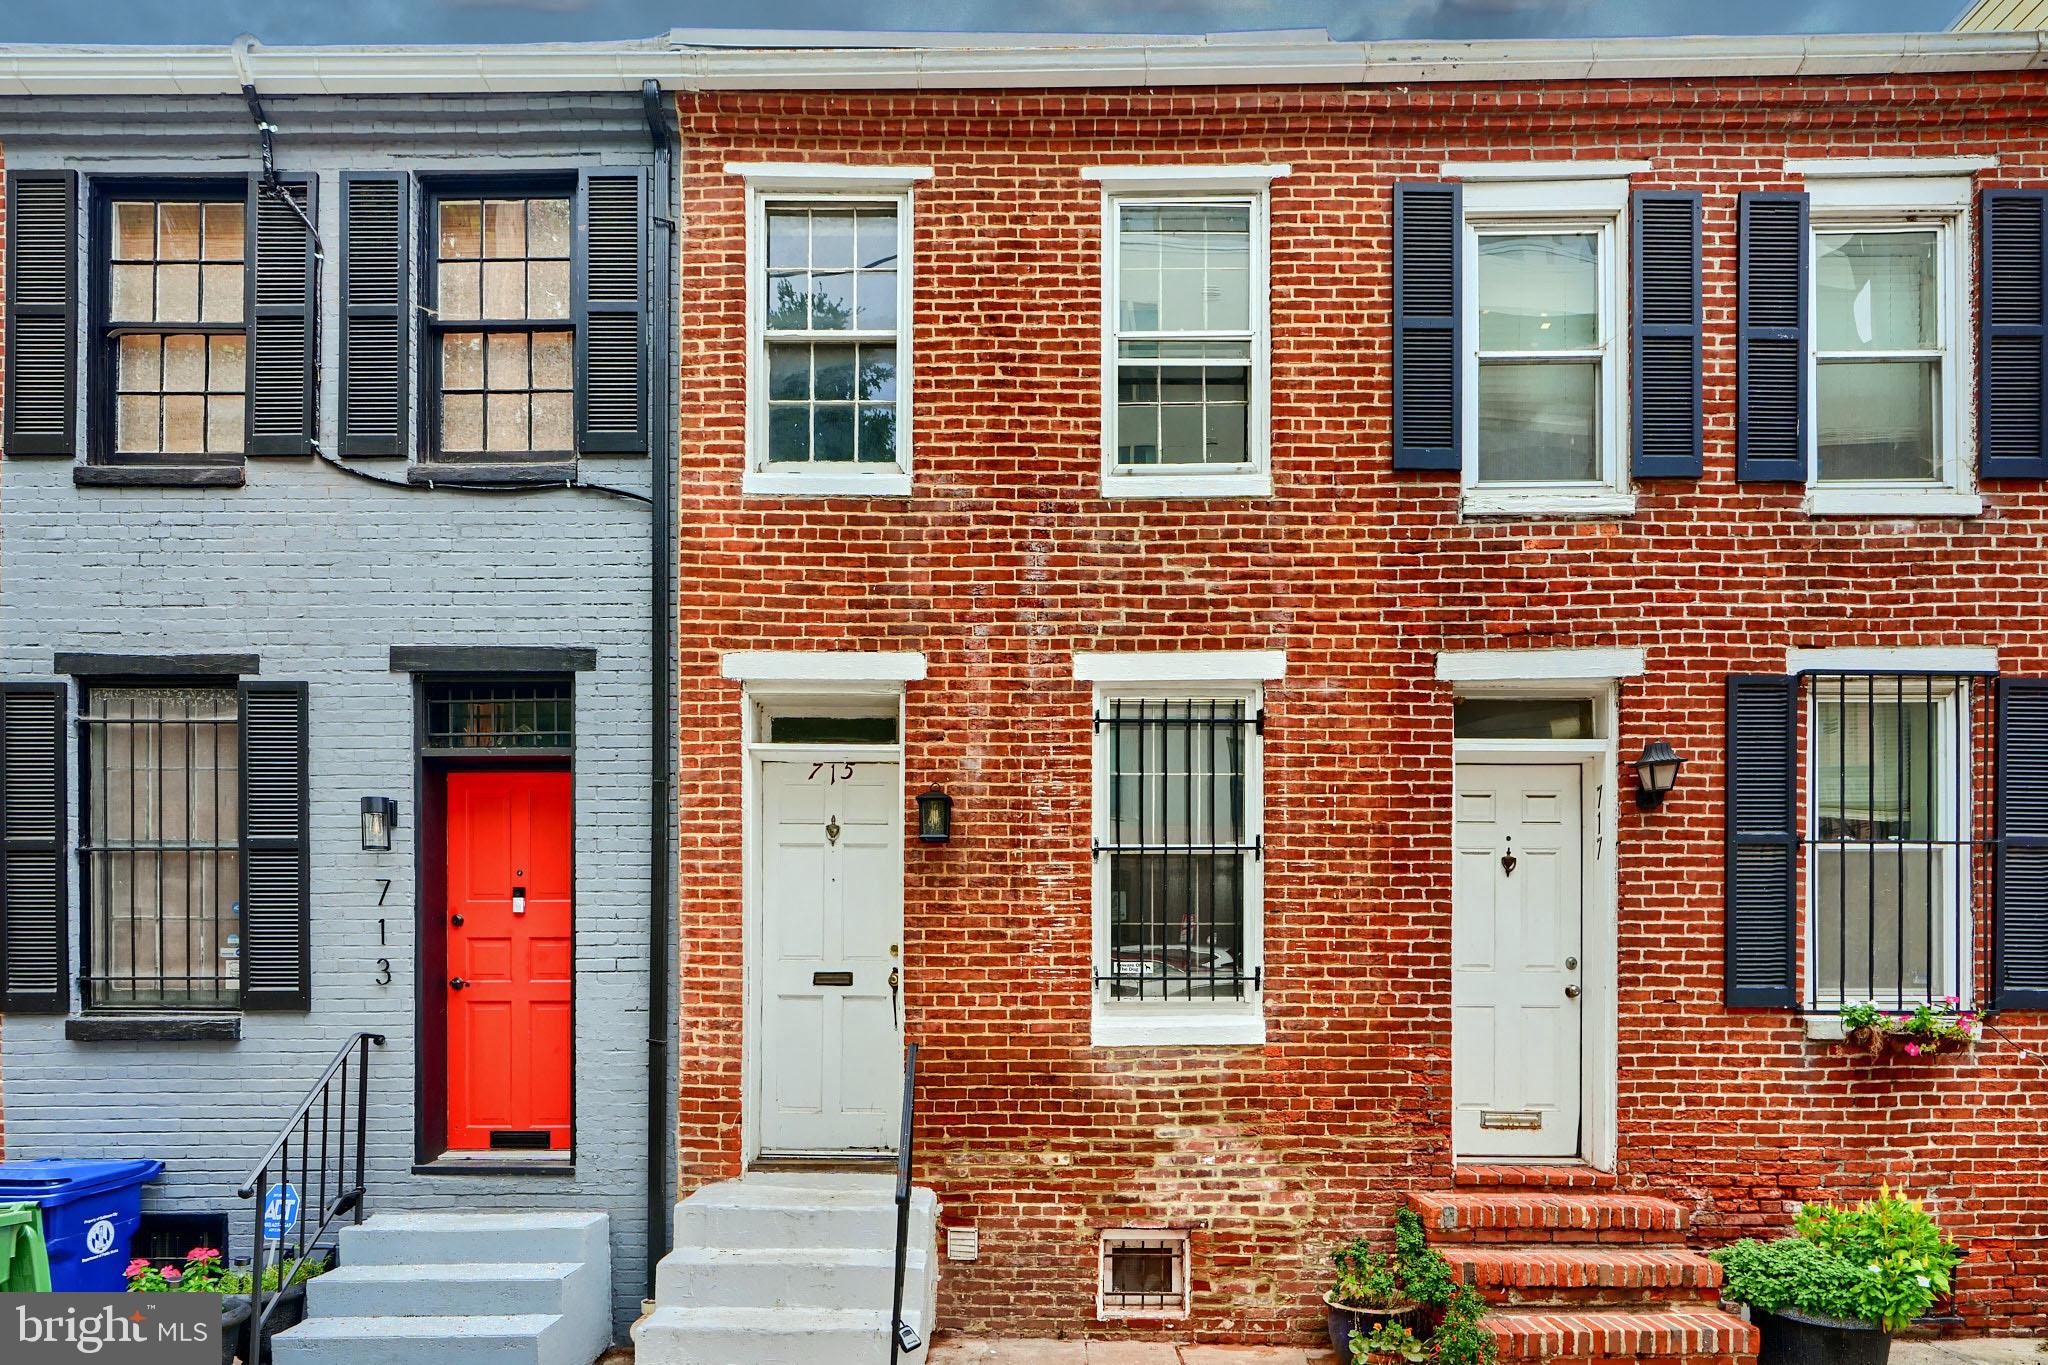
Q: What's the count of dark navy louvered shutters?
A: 6